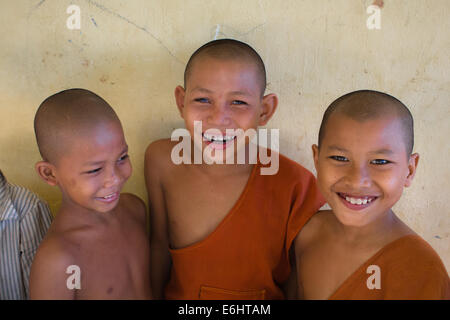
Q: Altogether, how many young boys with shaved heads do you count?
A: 3